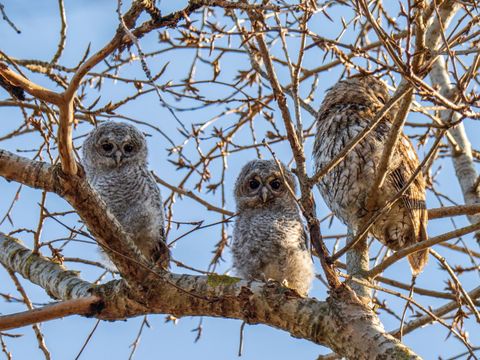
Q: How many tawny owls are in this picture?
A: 3